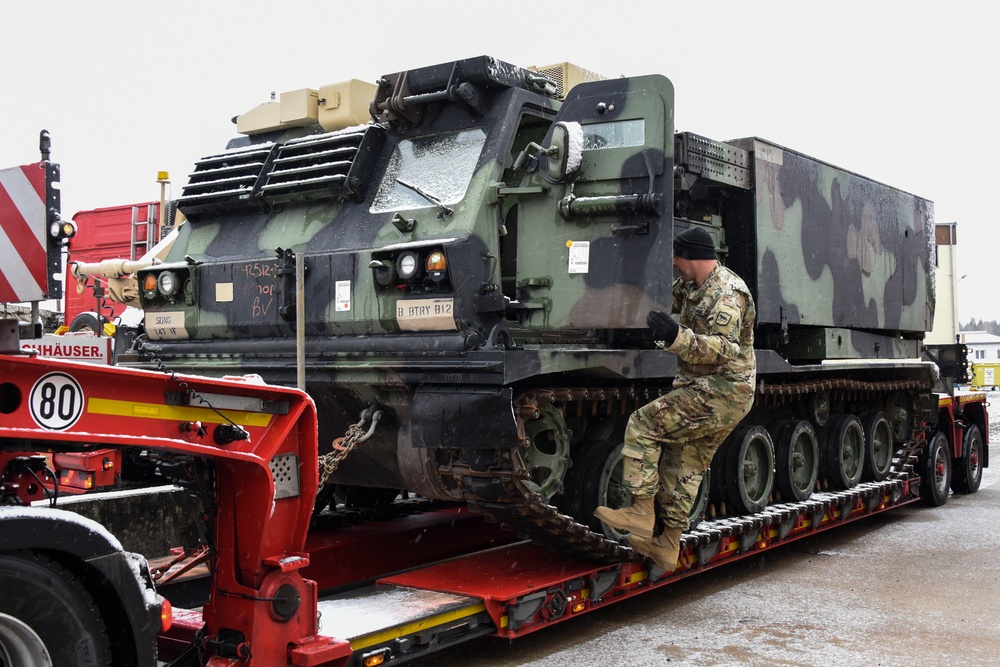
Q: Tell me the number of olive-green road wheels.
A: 6